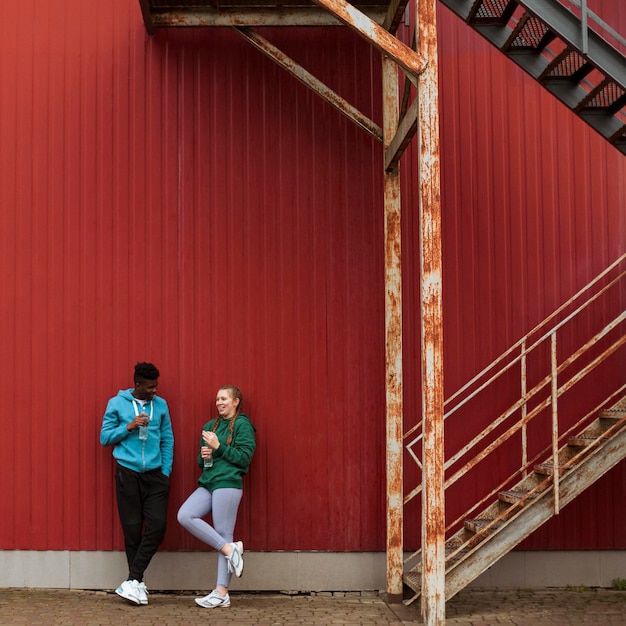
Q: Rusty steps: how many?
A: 7